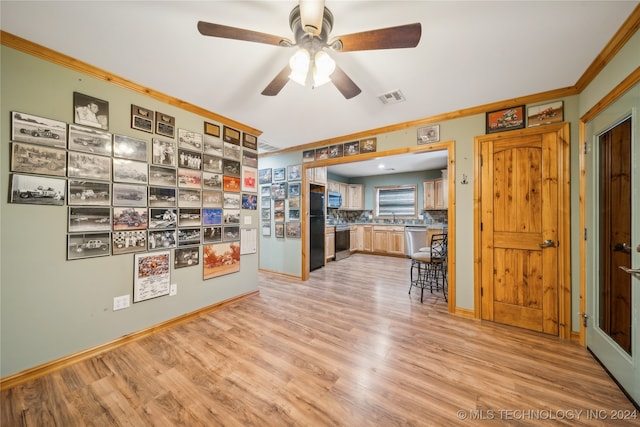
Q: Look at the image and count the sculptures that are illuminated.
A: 0